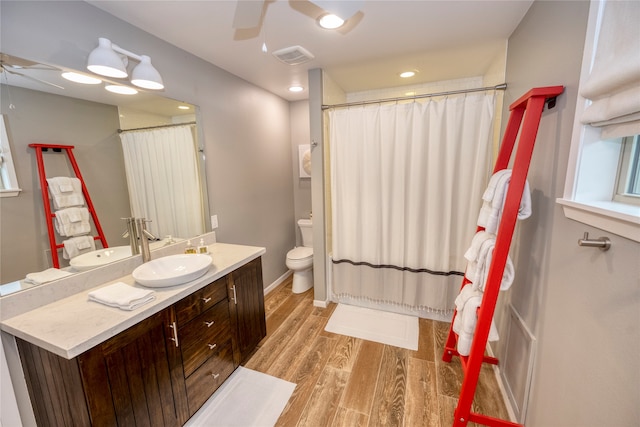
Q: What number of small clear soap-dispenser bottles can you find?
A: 2